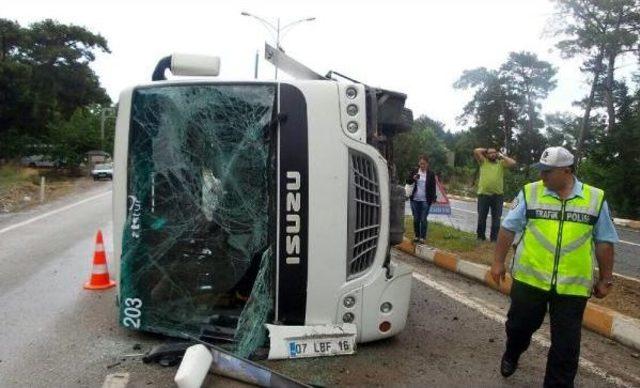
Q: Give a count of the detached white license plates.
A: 1